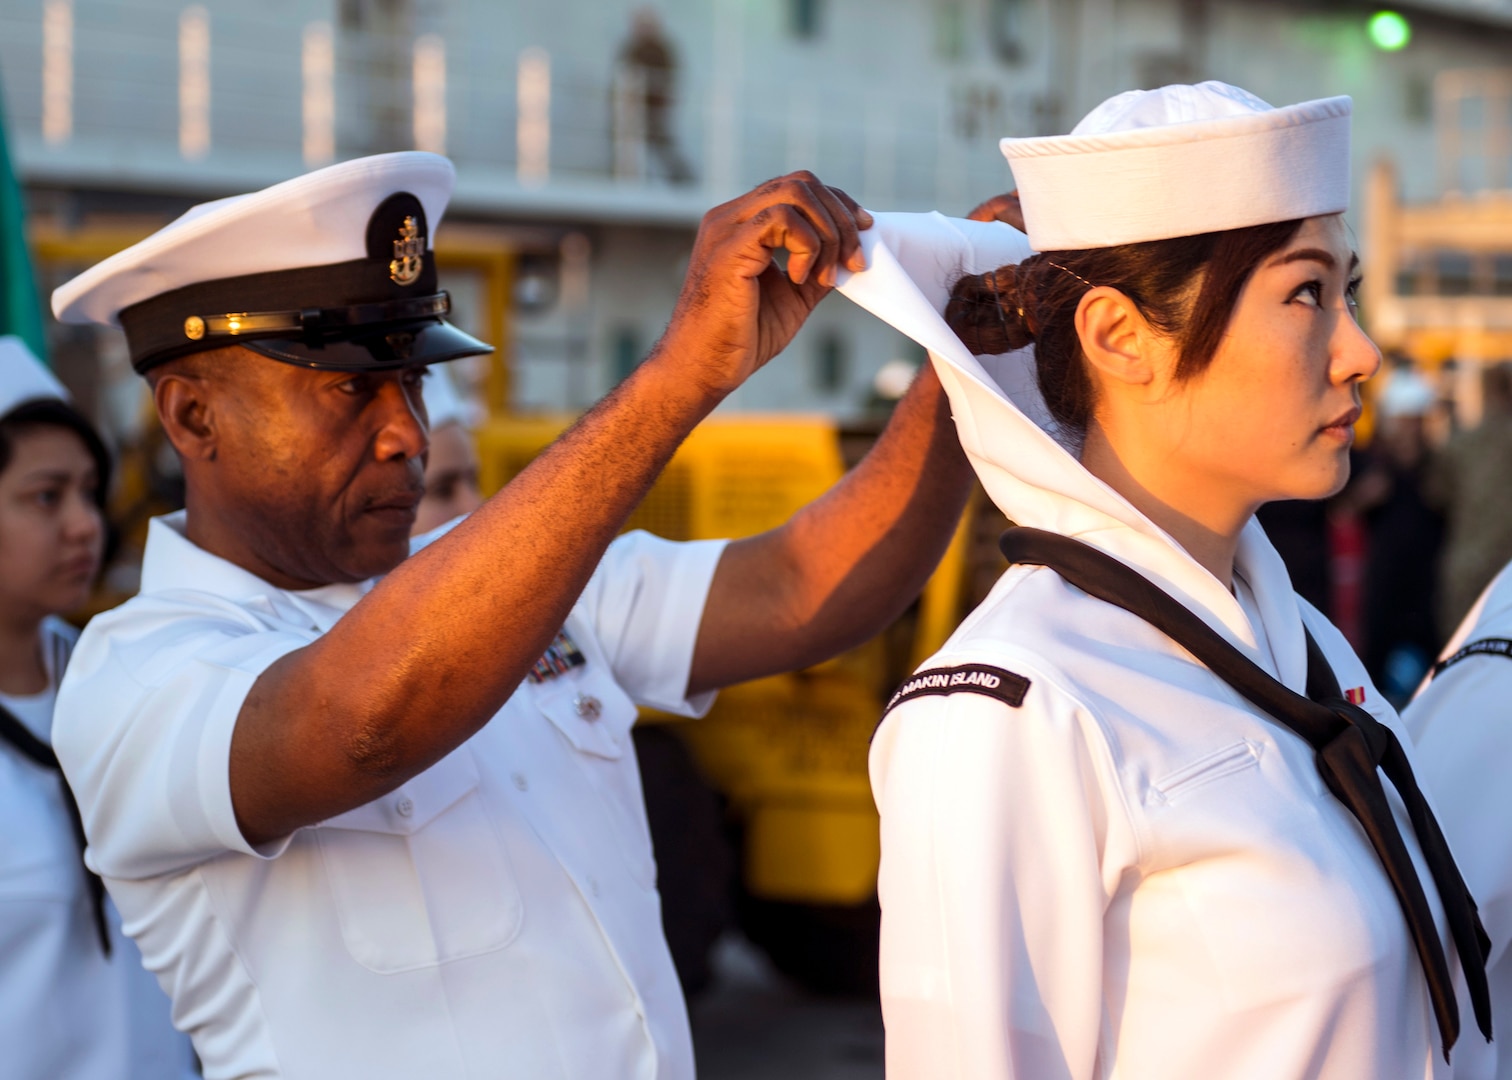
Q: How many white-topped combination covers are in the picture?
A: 1